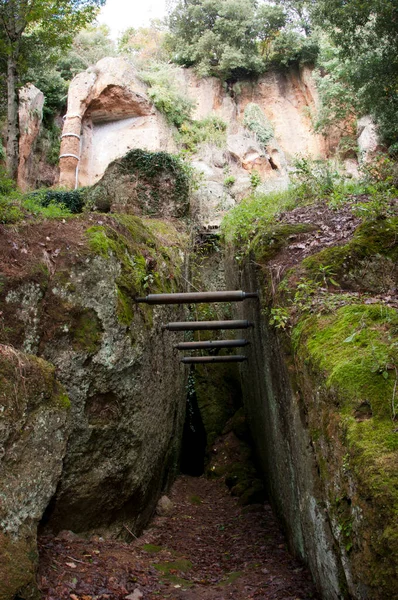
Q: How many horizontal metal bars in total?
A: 4